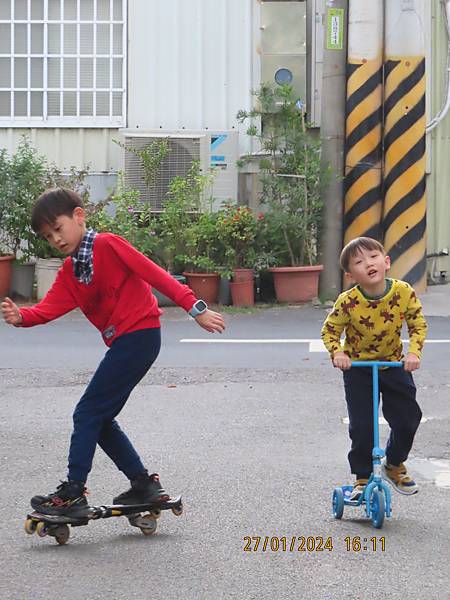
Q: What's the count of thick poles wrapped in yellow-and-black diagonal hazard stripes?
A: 2